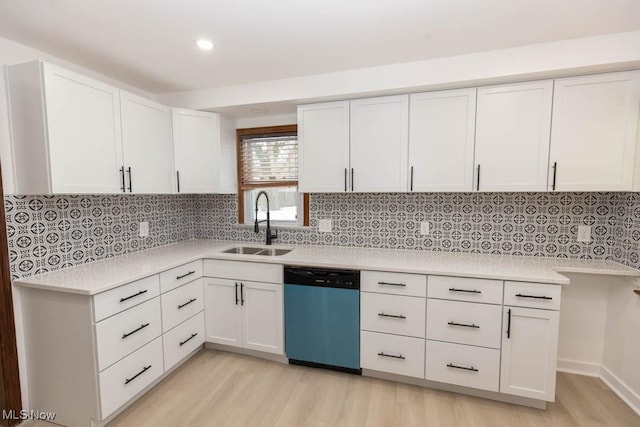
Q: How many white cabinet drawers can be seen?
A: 13